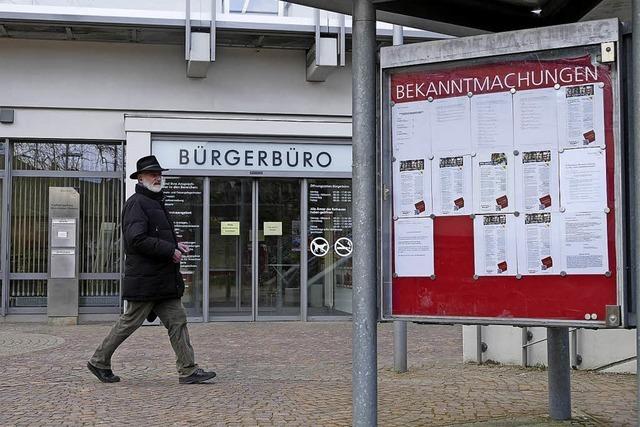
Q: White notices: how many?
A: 14